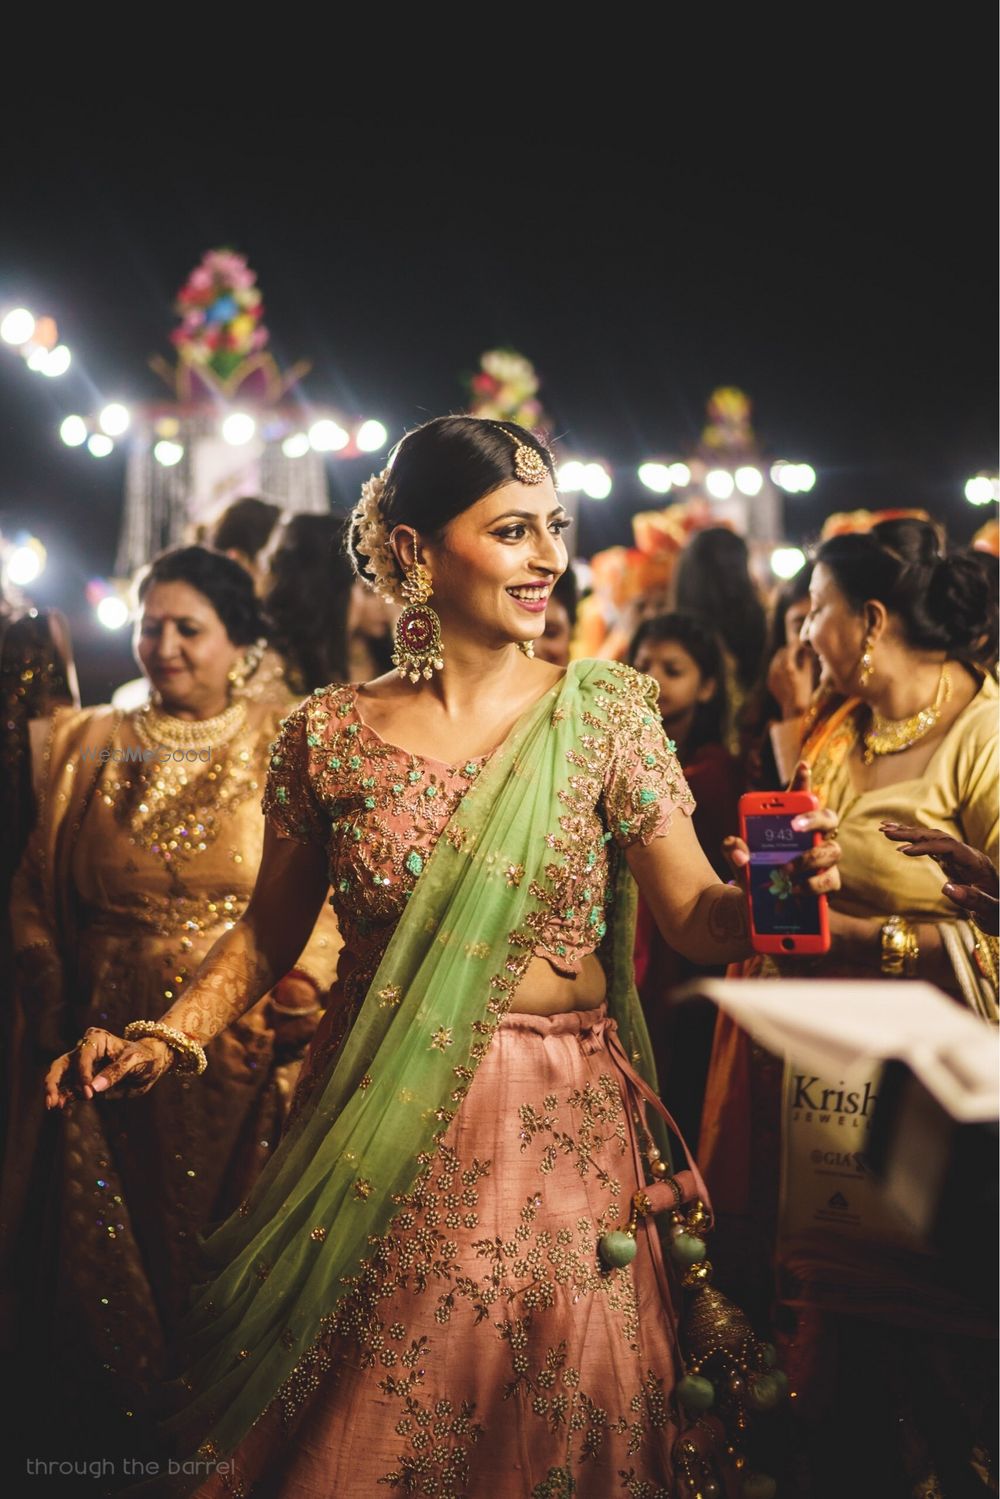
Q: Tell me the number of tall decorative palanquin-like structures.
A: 3